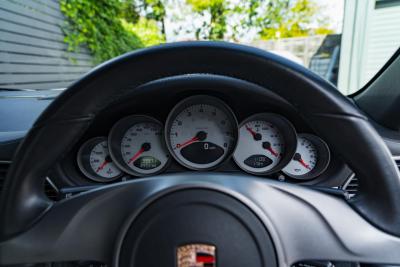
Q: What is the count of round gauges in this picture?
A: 5